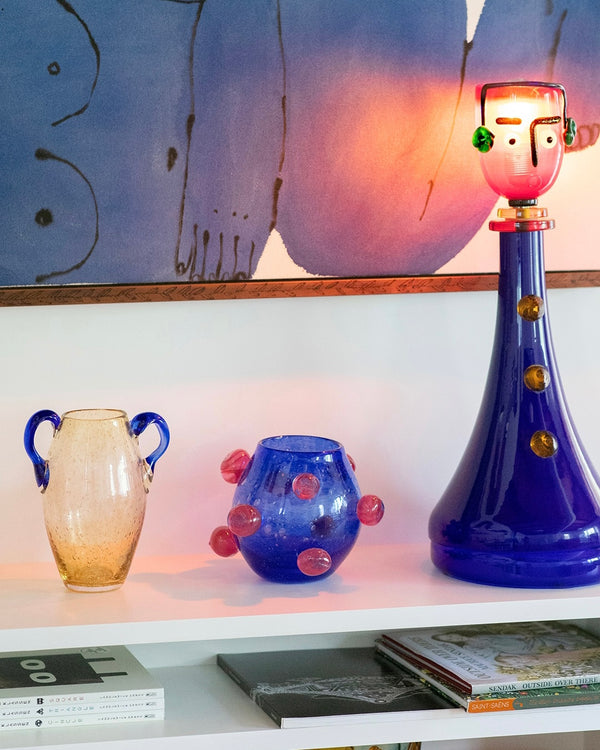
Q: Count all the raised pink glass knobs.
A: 7